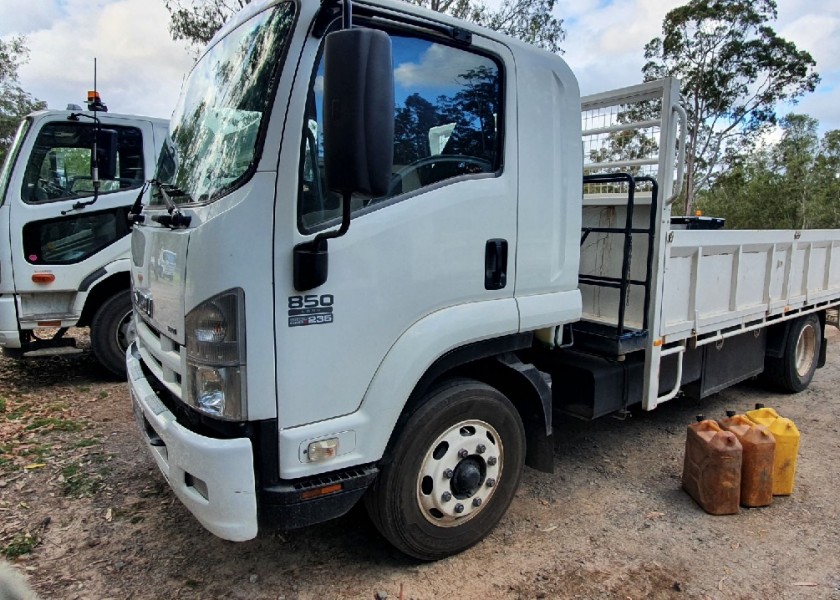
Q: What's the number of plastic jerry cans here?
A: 3